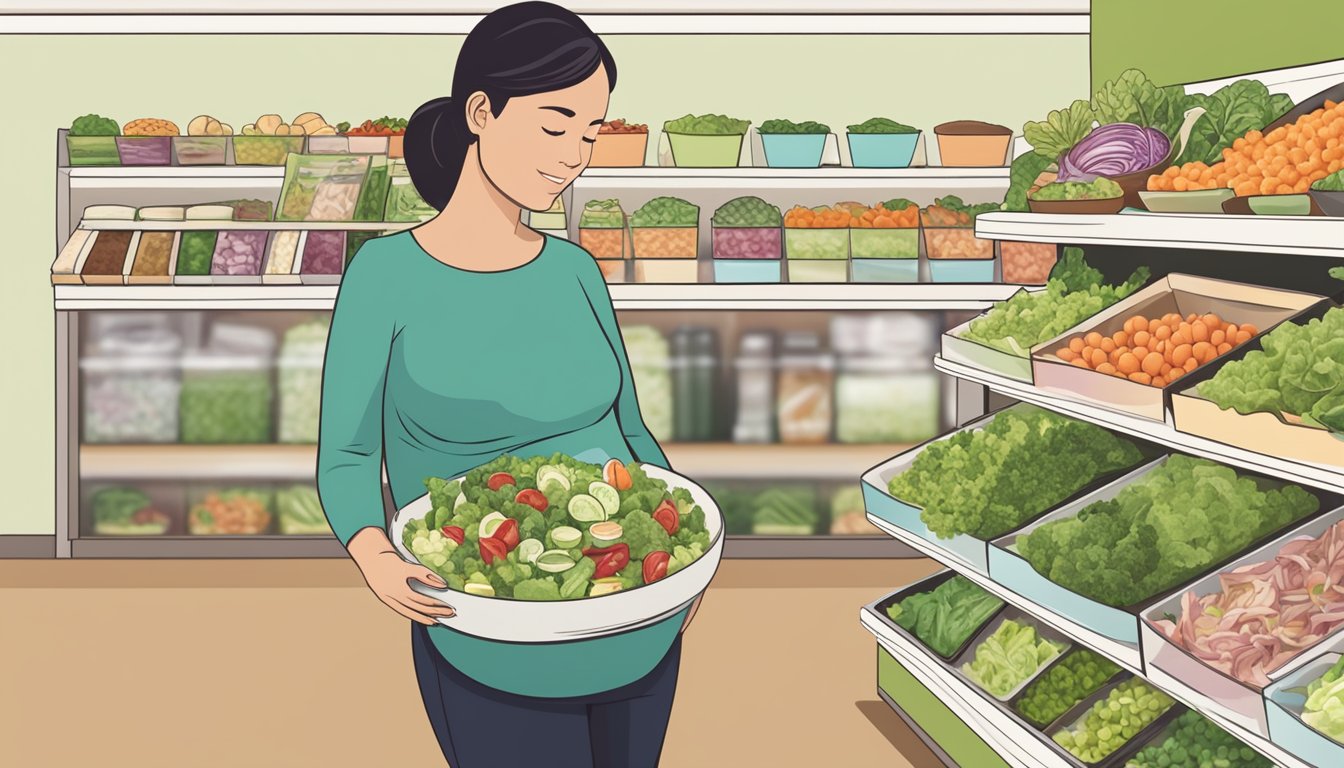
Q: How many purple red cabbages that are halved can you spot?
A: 1